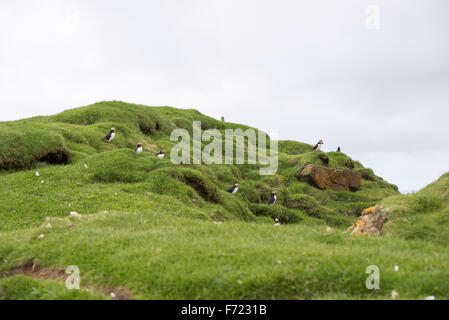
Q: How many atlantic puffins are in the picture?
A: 8